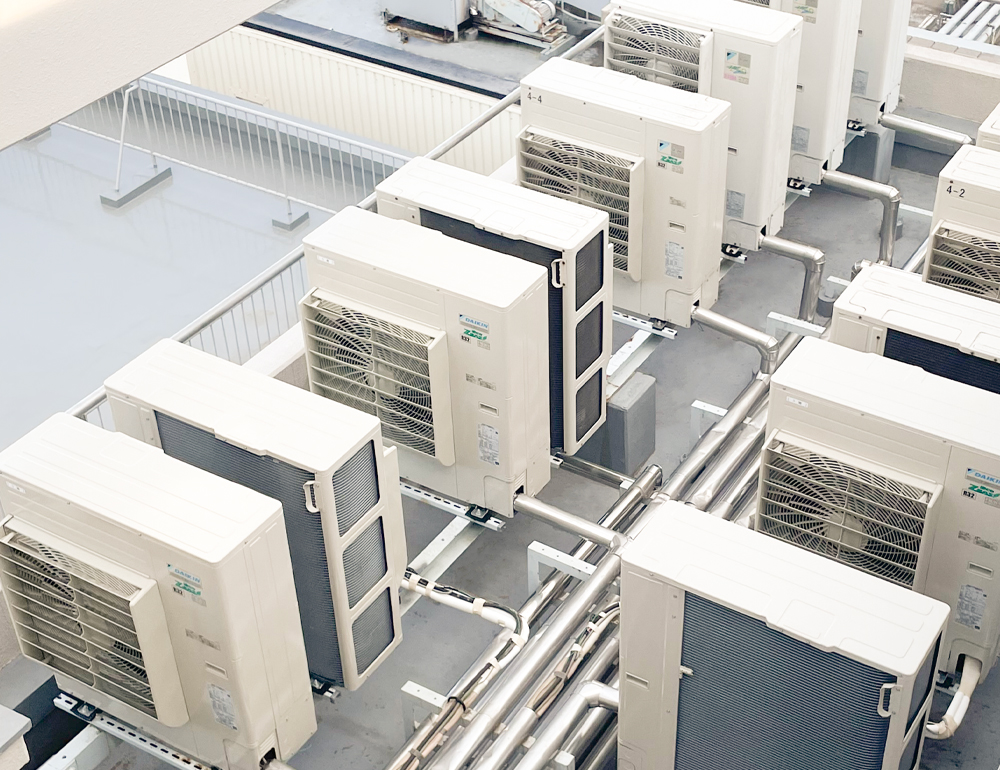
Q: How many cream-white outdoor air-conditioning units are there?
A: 13